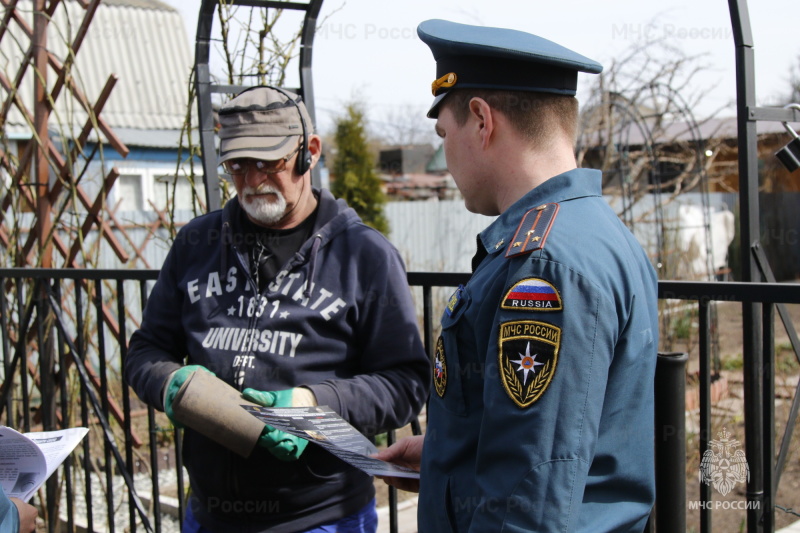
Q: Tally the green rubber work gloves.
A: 2